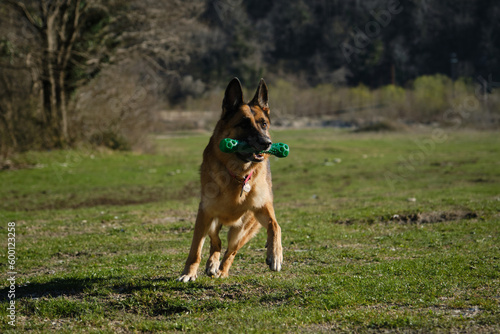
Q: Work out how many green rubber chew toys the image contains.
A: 1